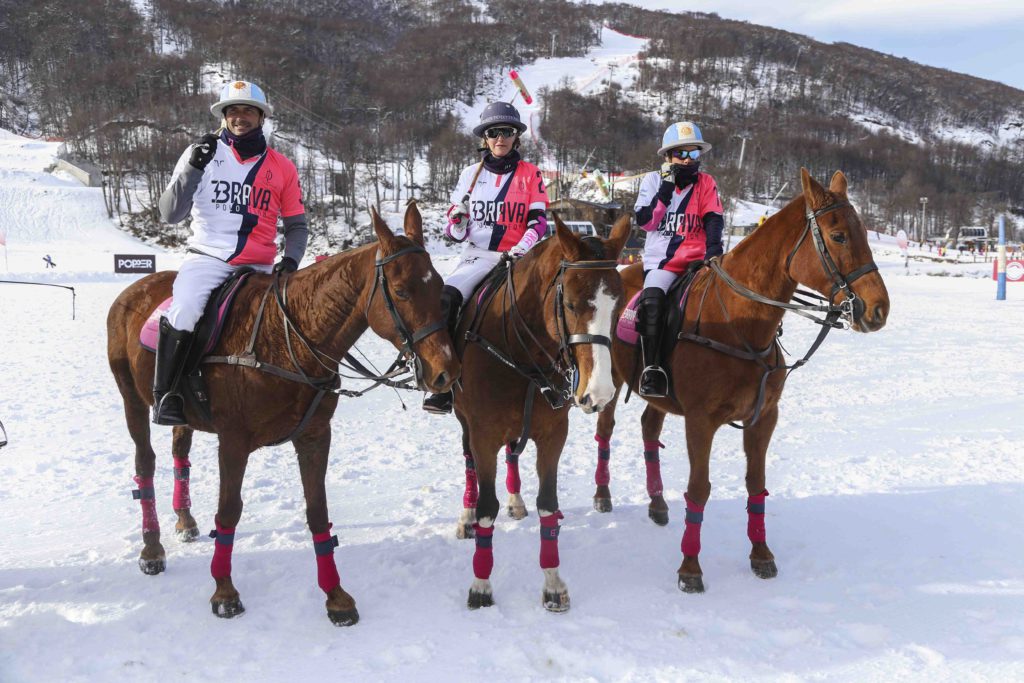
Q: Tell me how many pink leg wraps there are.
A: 12